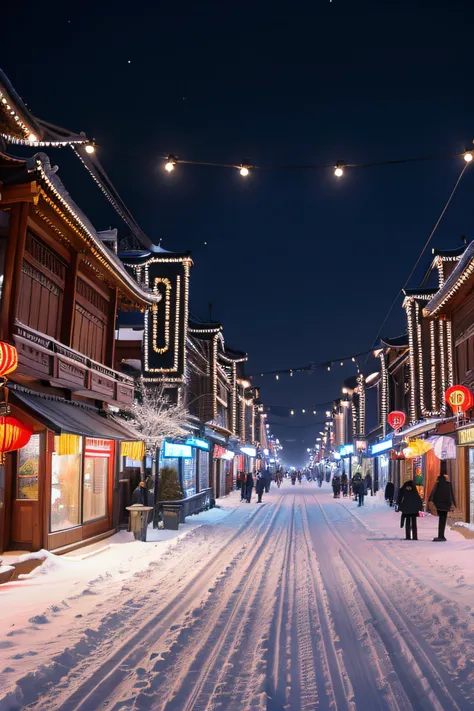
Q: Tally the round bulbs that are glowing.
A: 5